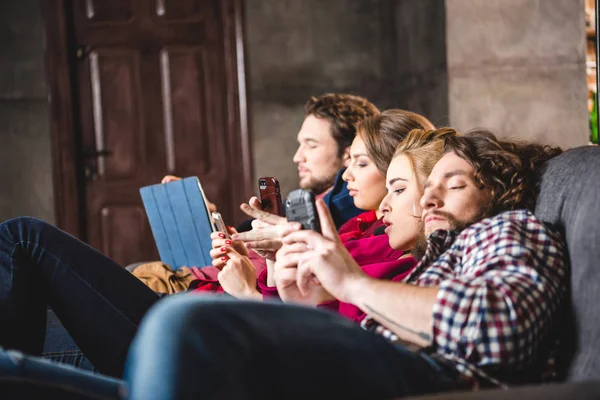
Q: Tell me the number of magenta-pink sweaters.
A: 1